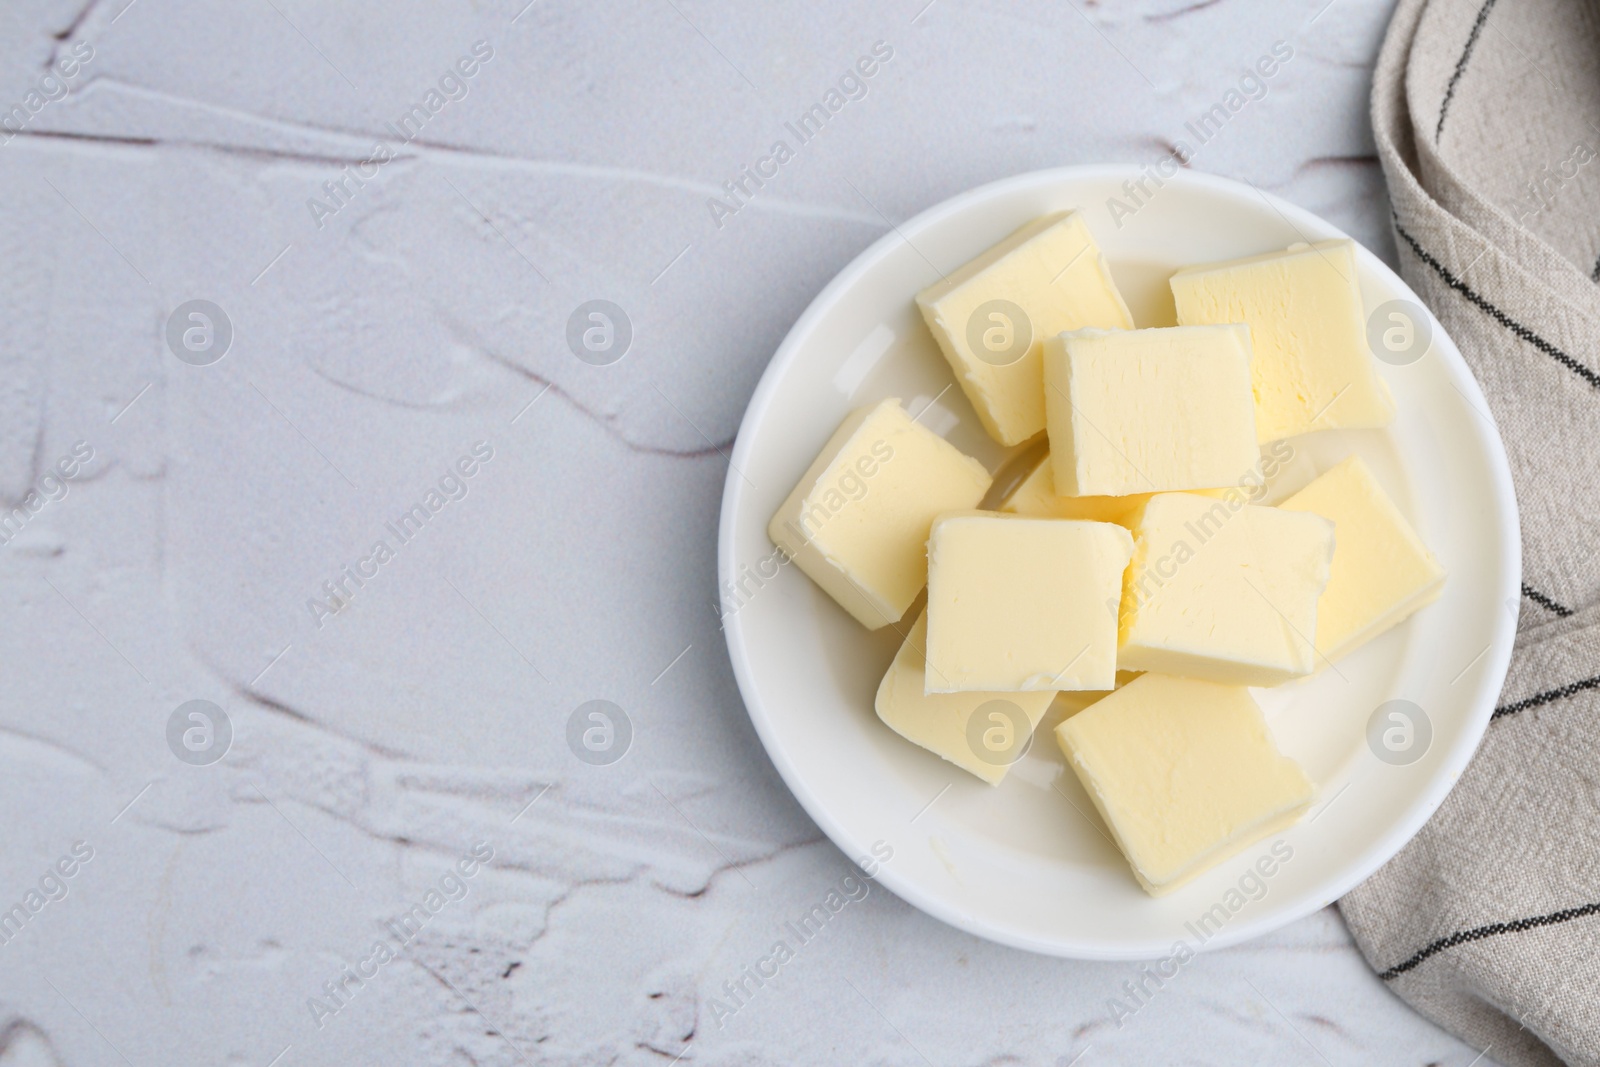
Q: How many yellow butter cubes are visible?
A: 10